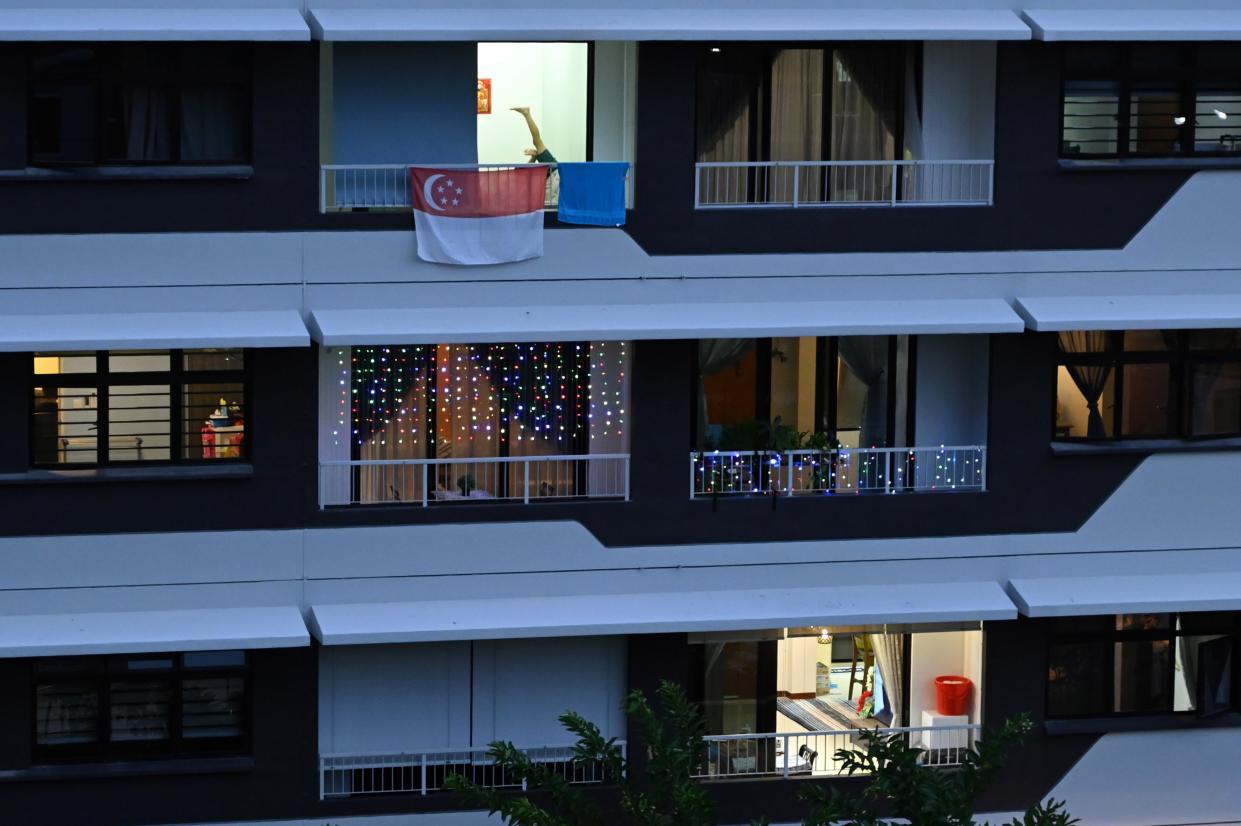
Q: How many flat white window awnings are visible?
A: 9